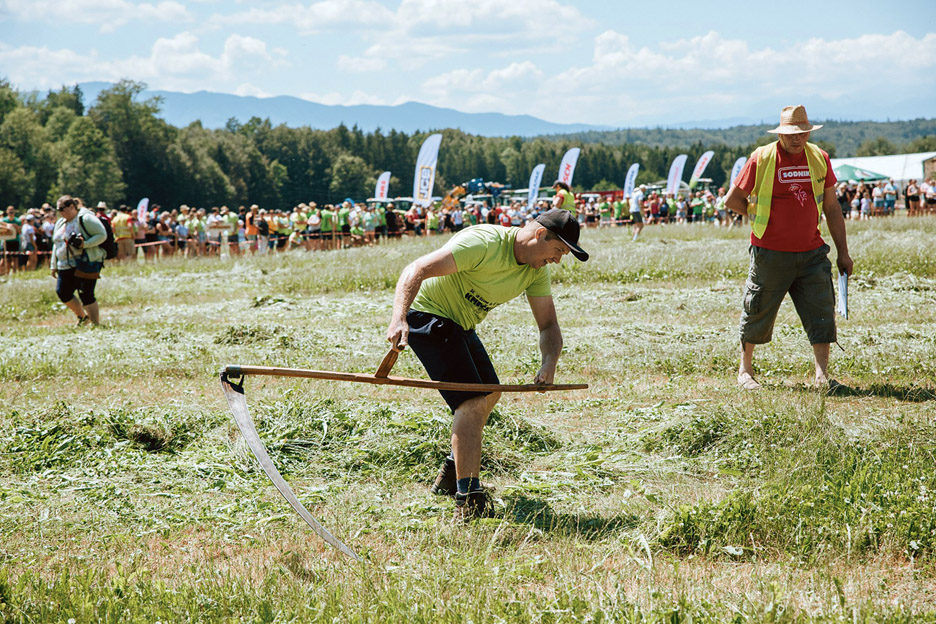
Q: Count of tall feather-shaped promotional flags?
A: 9